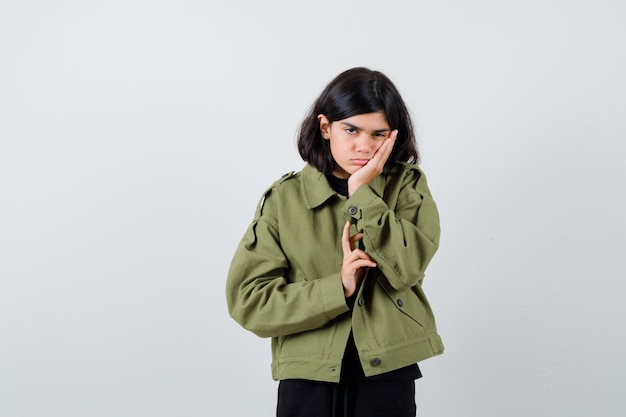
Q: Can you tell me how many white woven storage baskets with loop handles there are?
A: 0